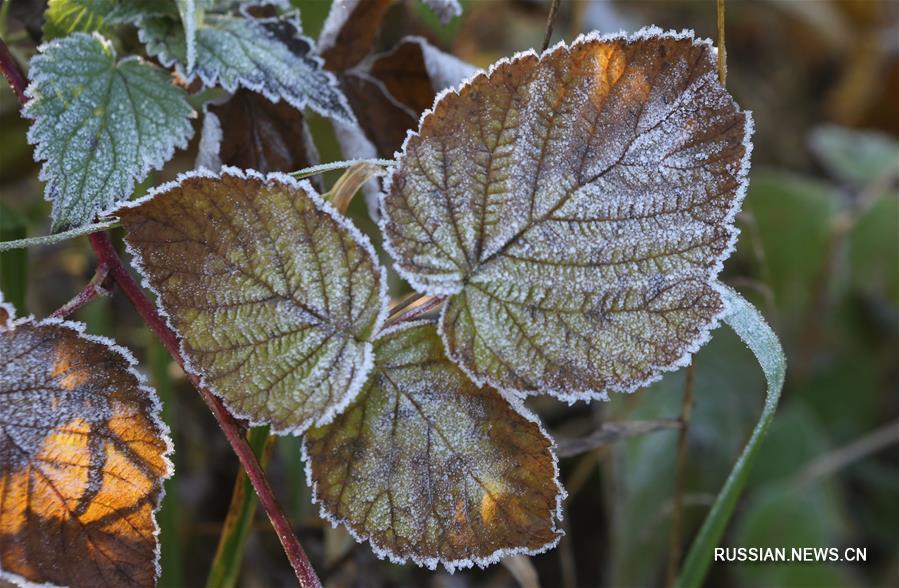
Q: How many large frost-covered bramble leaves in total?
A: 4